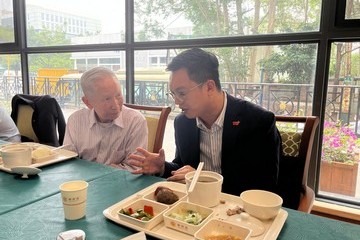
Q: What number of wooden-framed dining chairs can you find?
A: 3